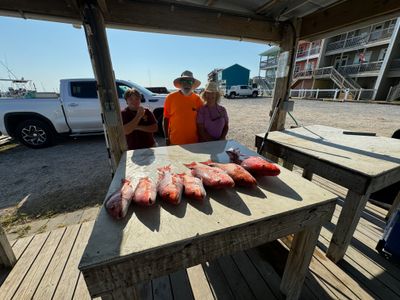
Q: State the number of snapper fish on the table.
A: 7